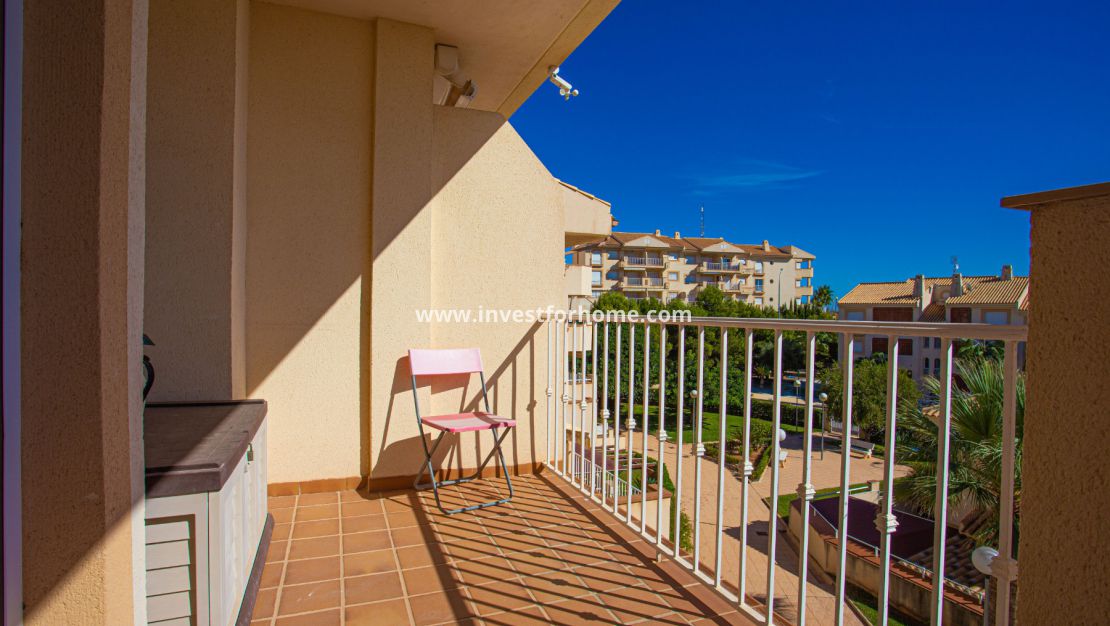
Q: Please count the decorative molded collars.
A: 11